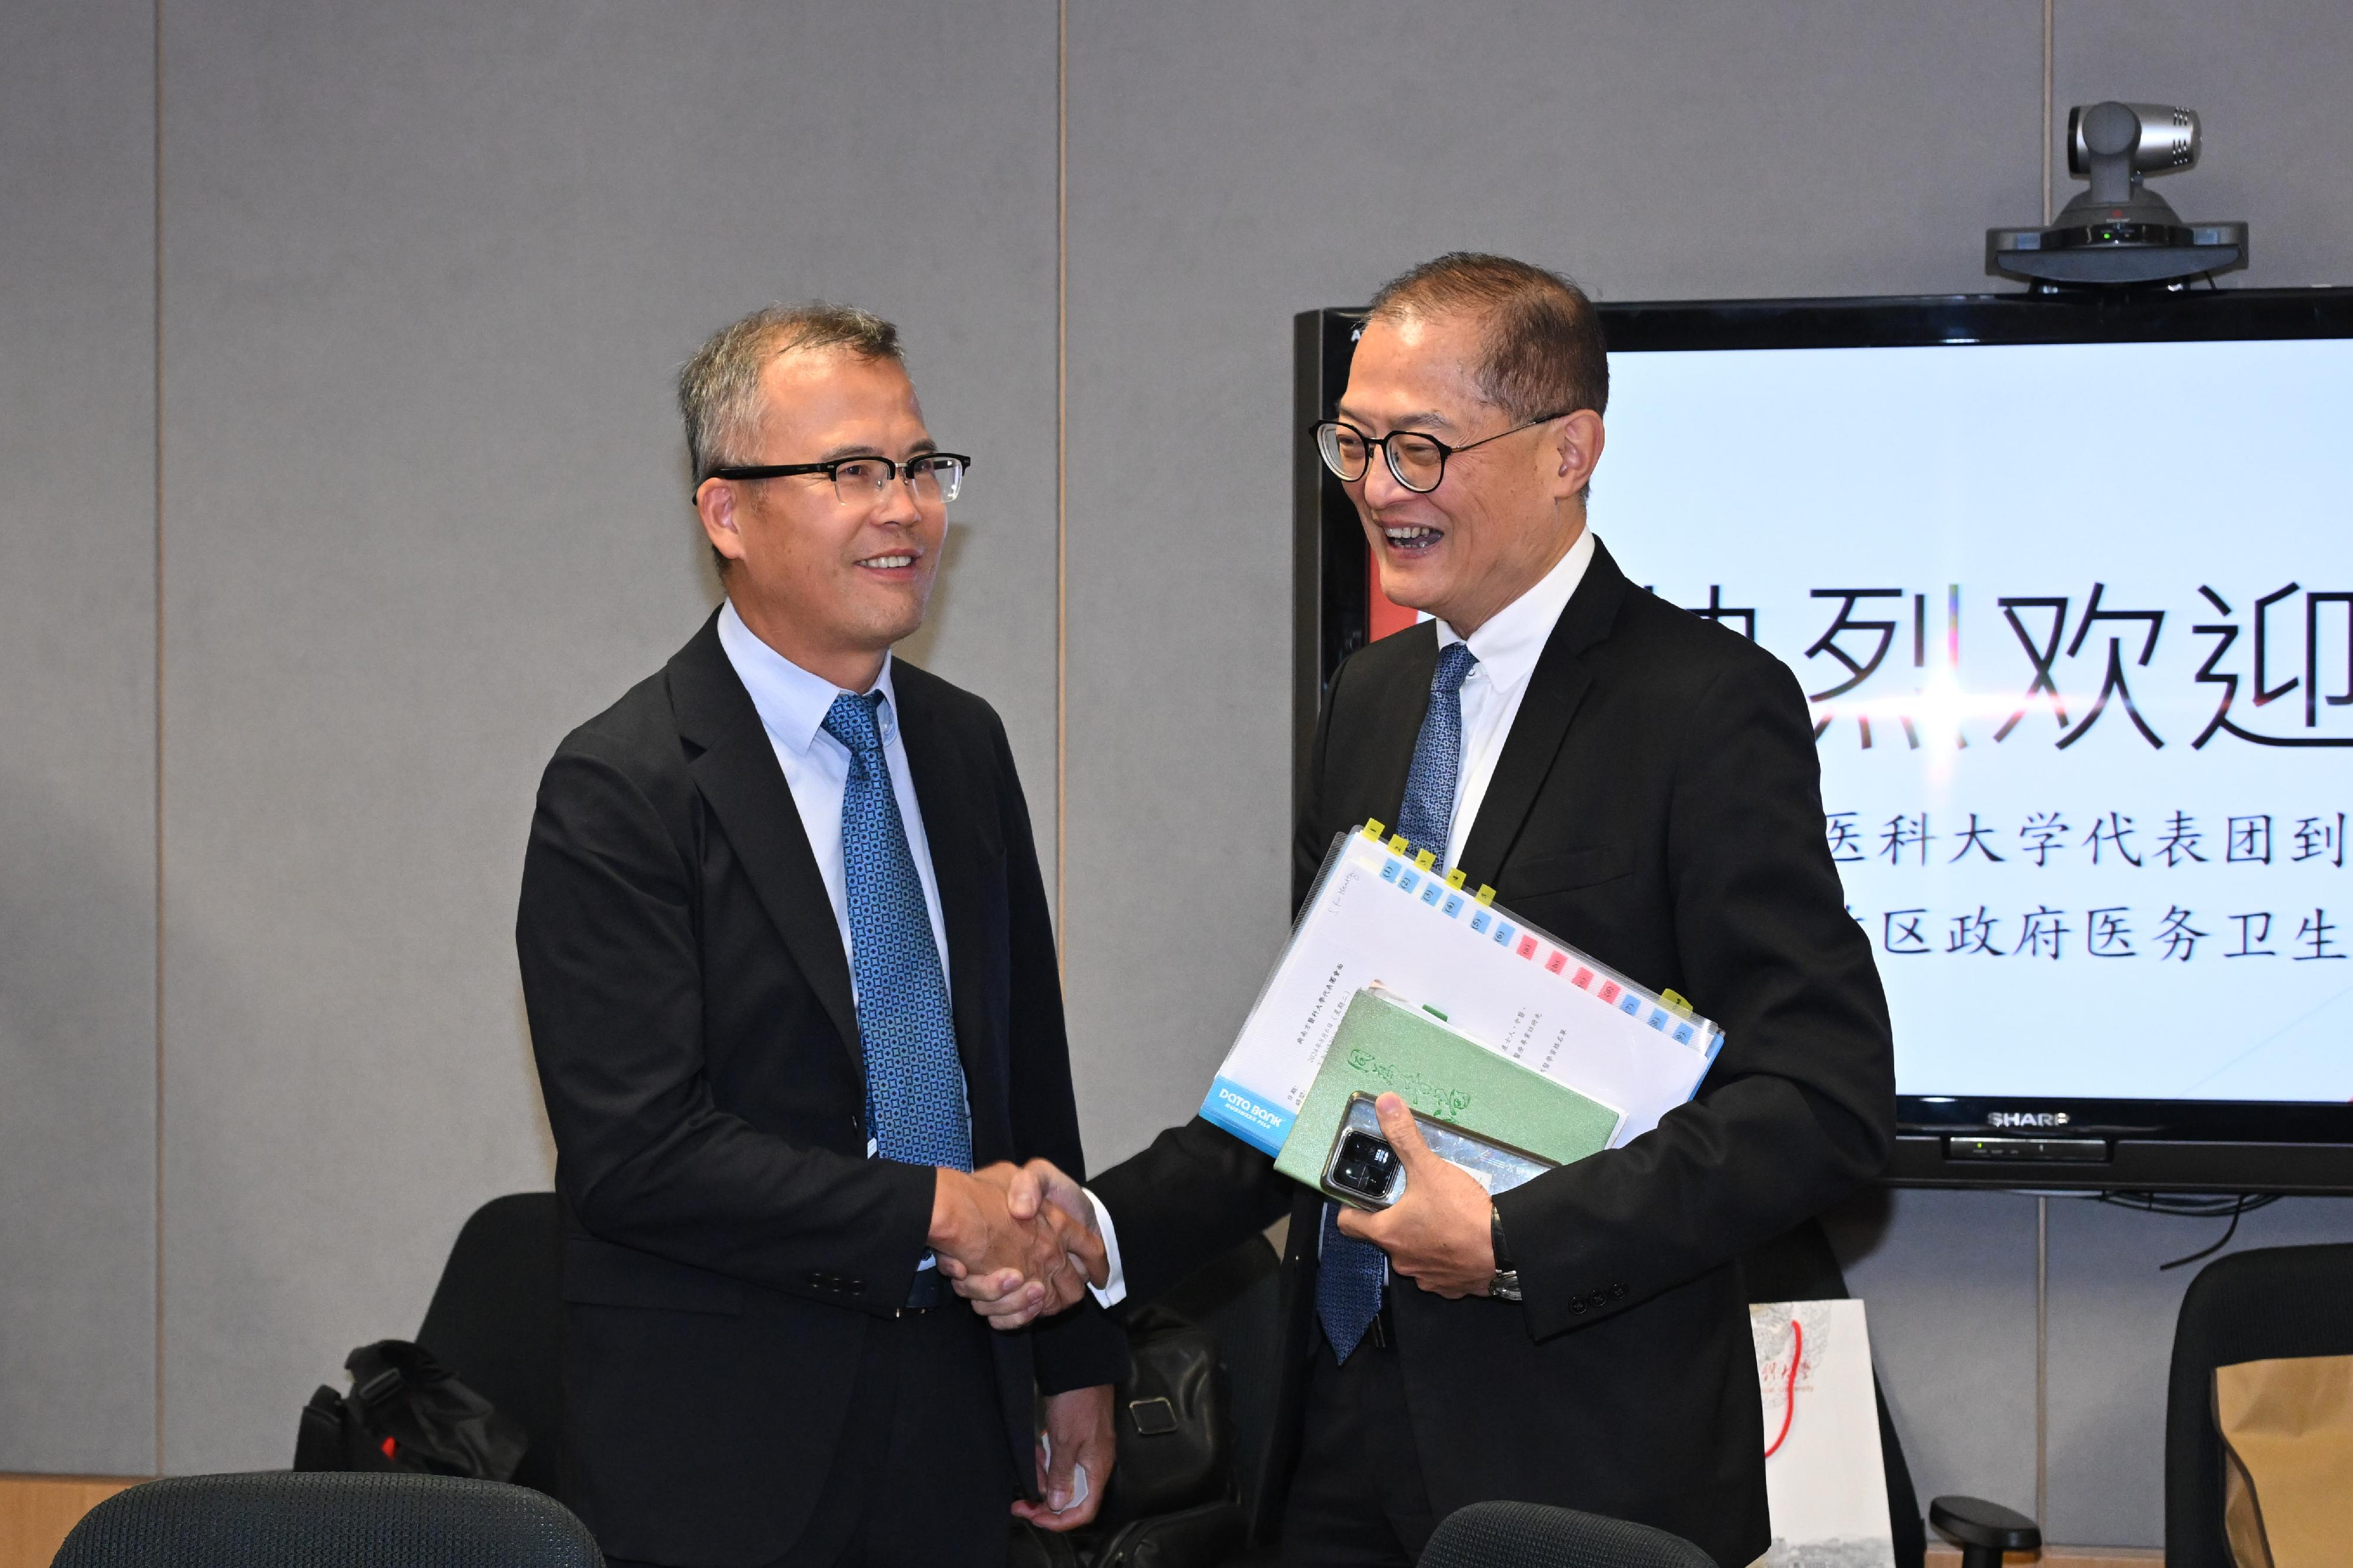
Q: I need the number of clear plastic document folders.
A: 1